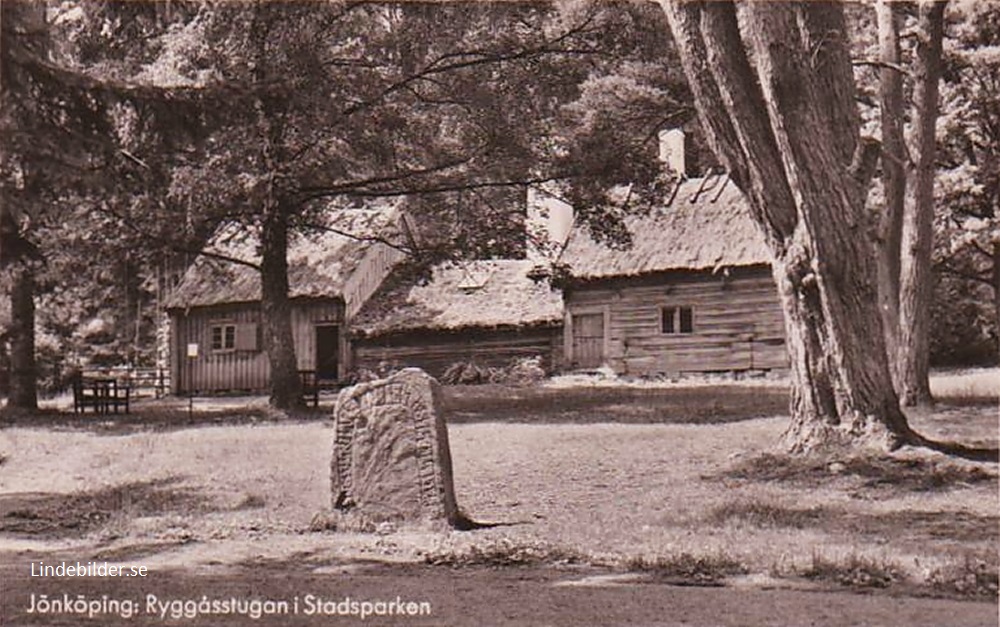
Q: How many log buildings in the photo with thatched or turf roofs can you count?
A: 3